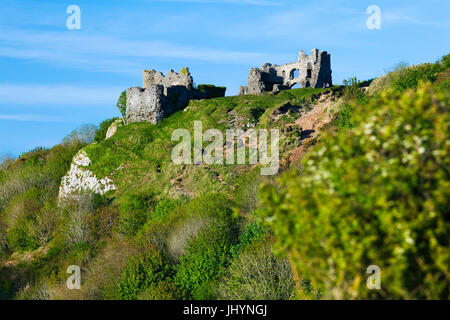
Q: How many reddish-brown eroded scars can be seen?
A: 1